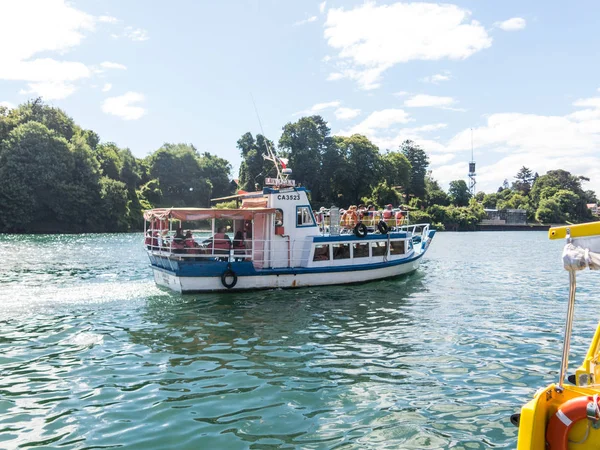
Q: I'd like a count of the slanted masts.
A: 1